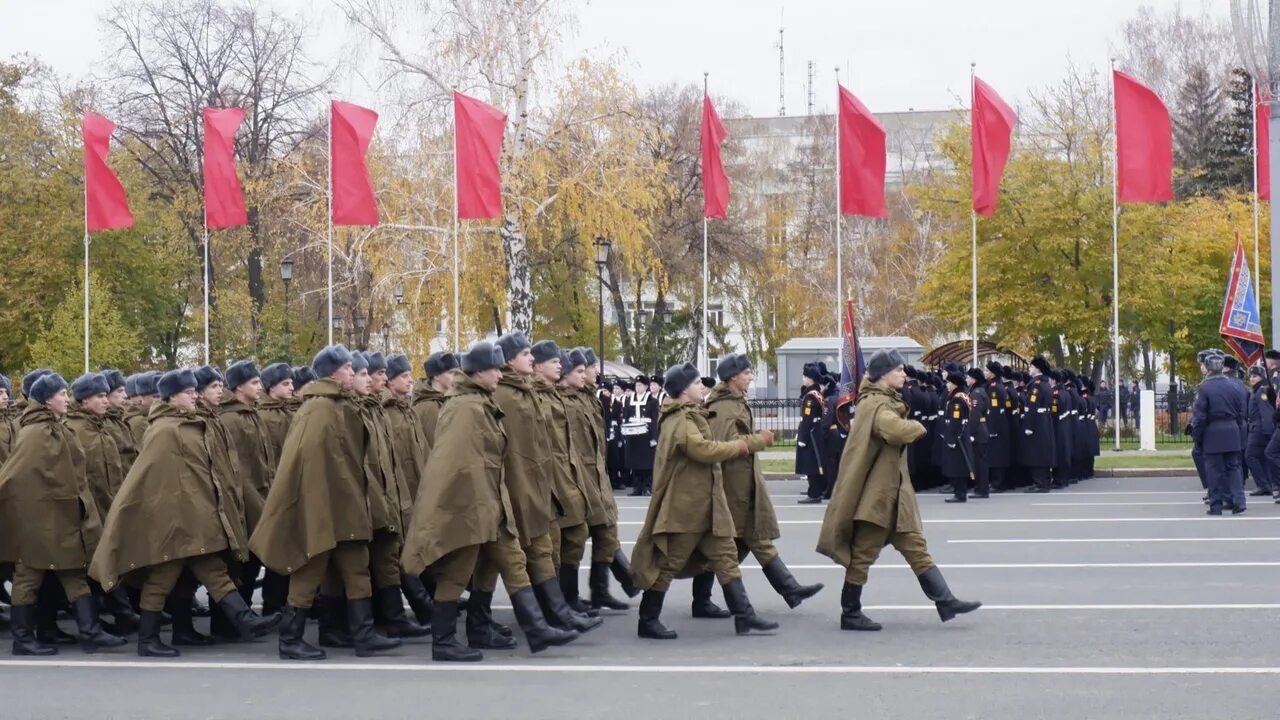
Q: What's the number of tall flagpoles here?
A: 9